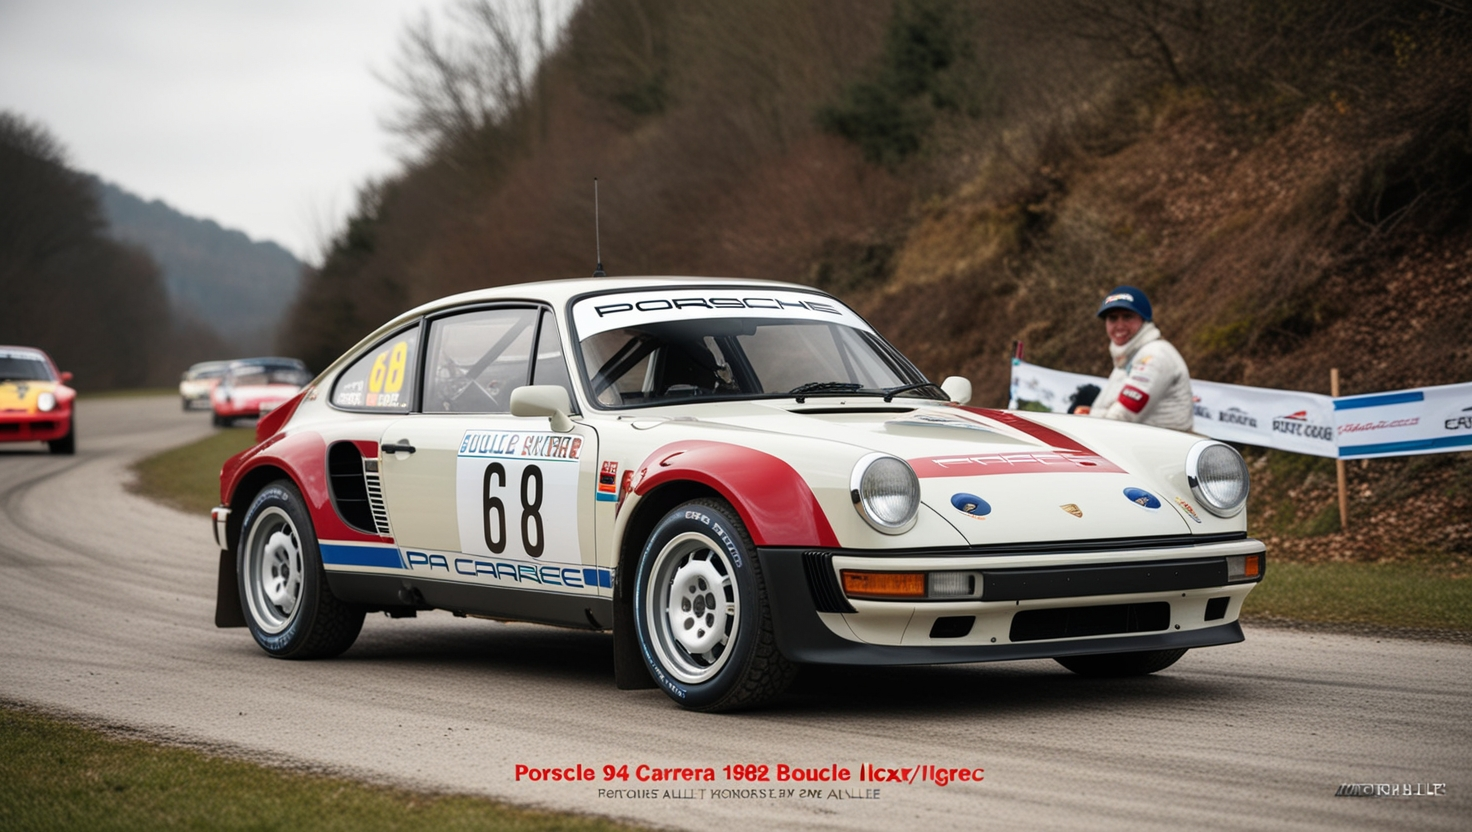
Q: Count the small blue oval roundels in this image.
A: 2